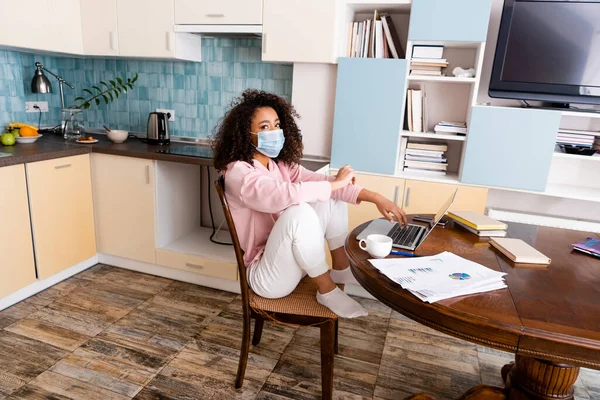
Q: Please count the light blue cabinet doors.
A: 3